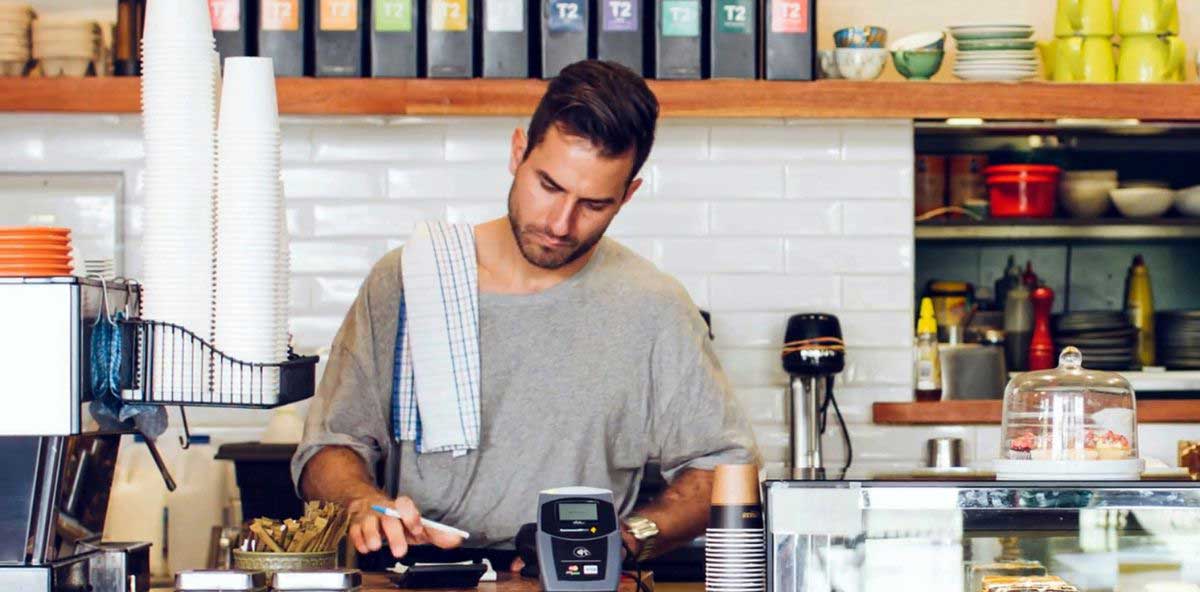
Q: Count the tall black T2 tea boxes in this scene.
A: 11